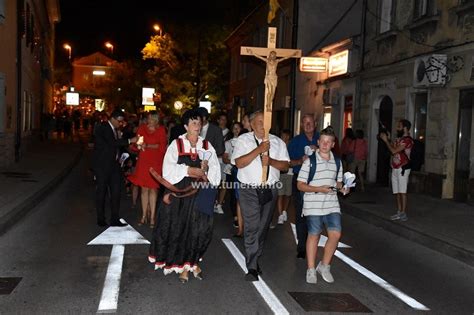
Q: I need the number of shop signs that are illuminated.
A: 2